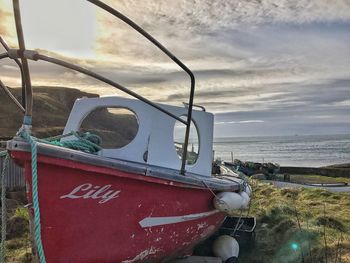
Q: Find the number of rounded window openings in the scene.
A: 2